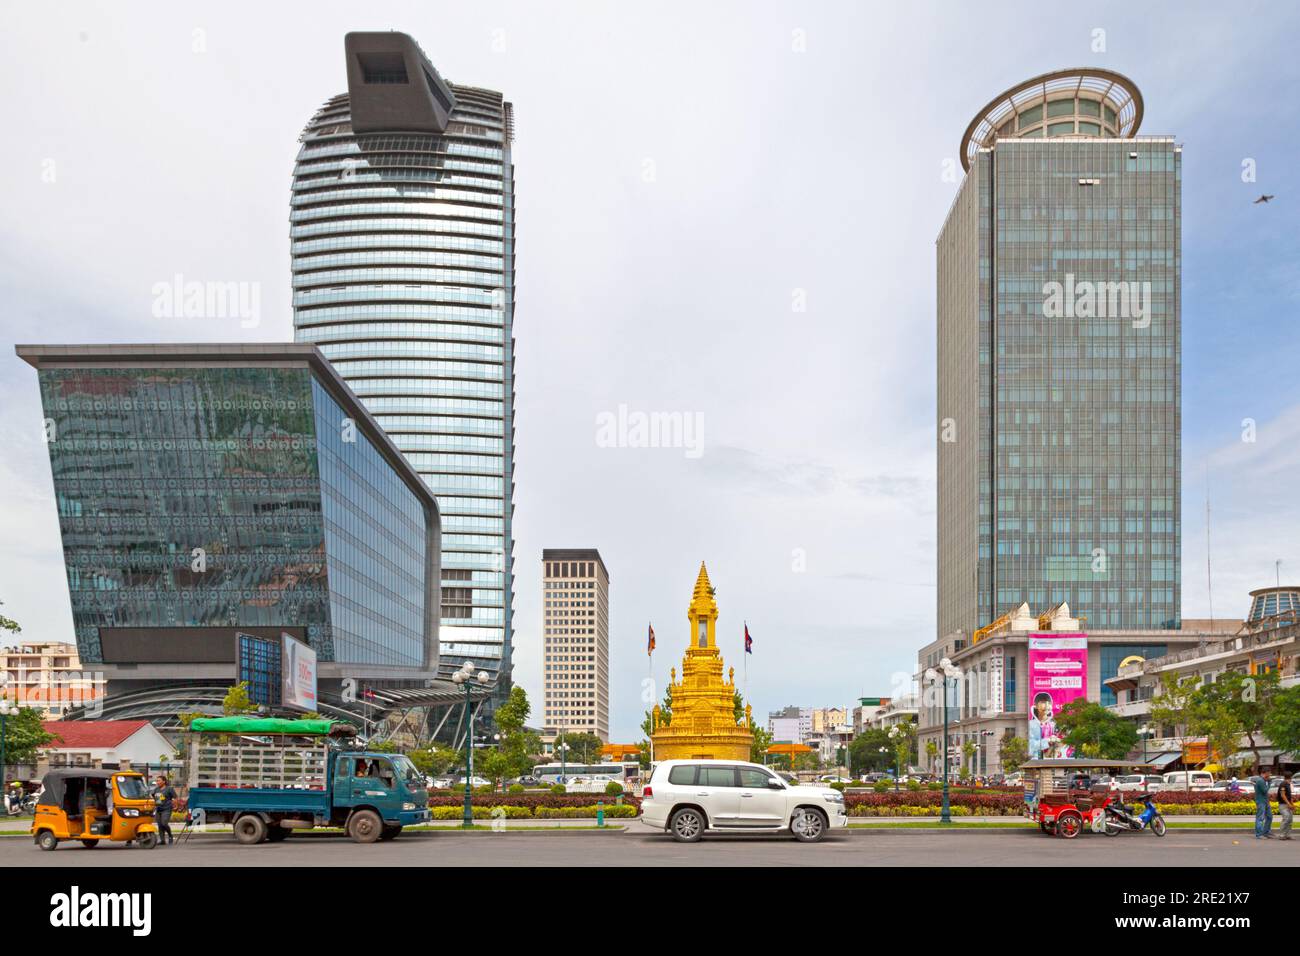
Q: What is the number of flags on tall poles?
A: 2